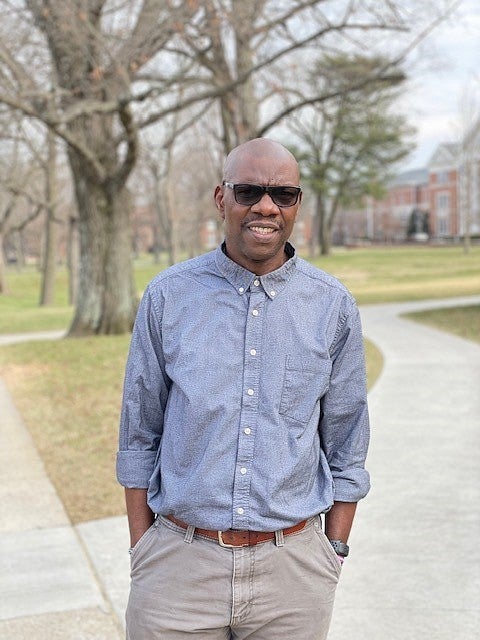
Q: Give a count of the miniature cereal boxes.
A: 0